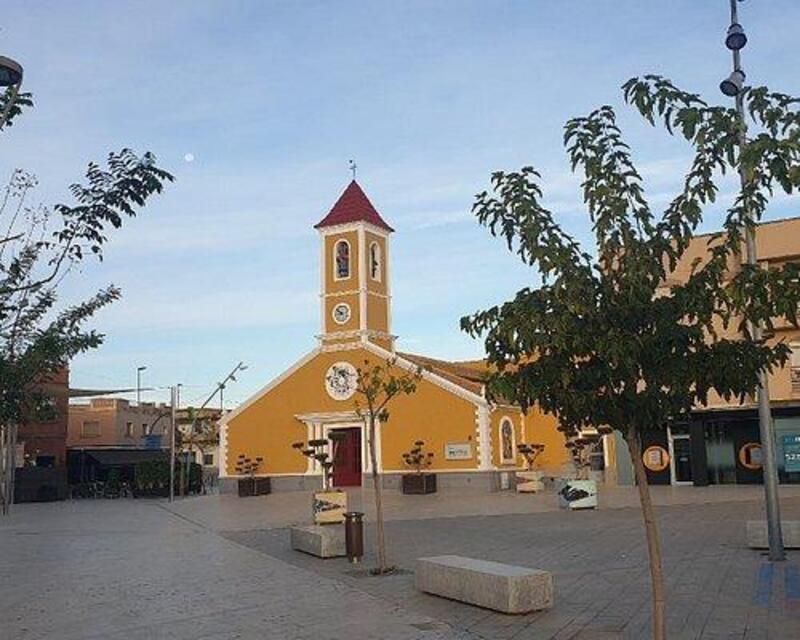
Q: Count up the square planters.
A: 5